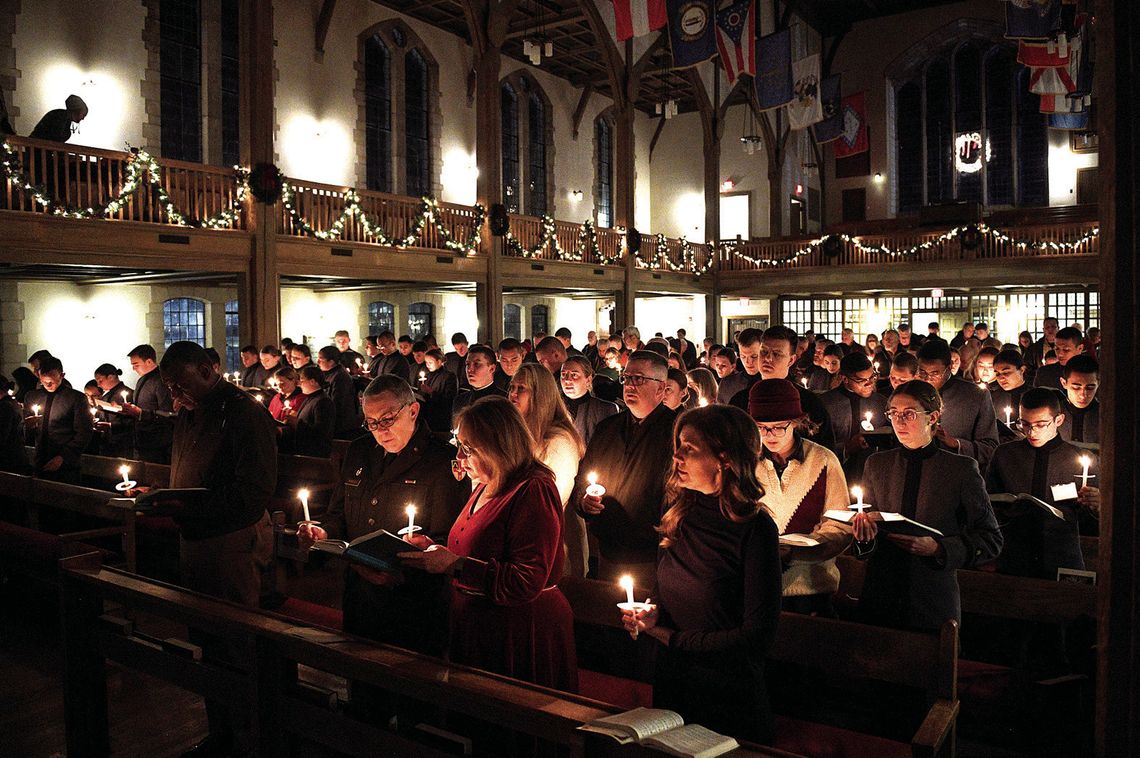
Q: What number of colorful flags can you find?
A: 12